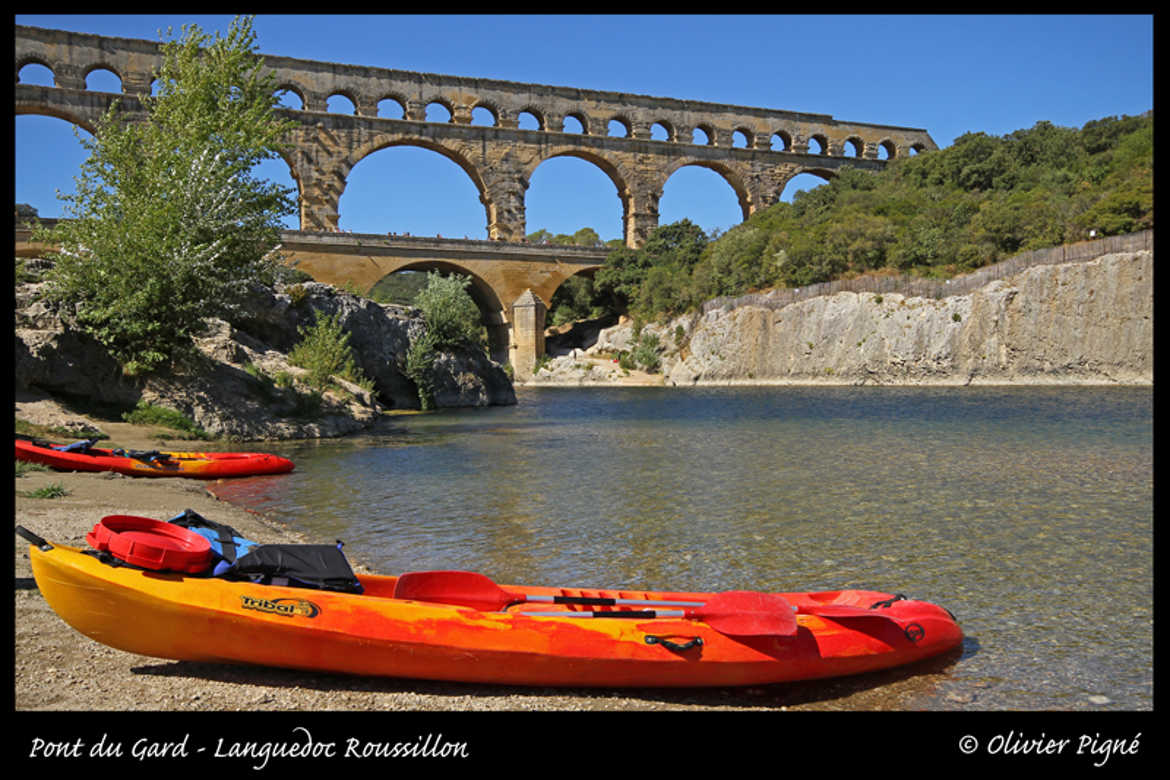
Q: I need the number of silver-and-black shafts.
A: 2